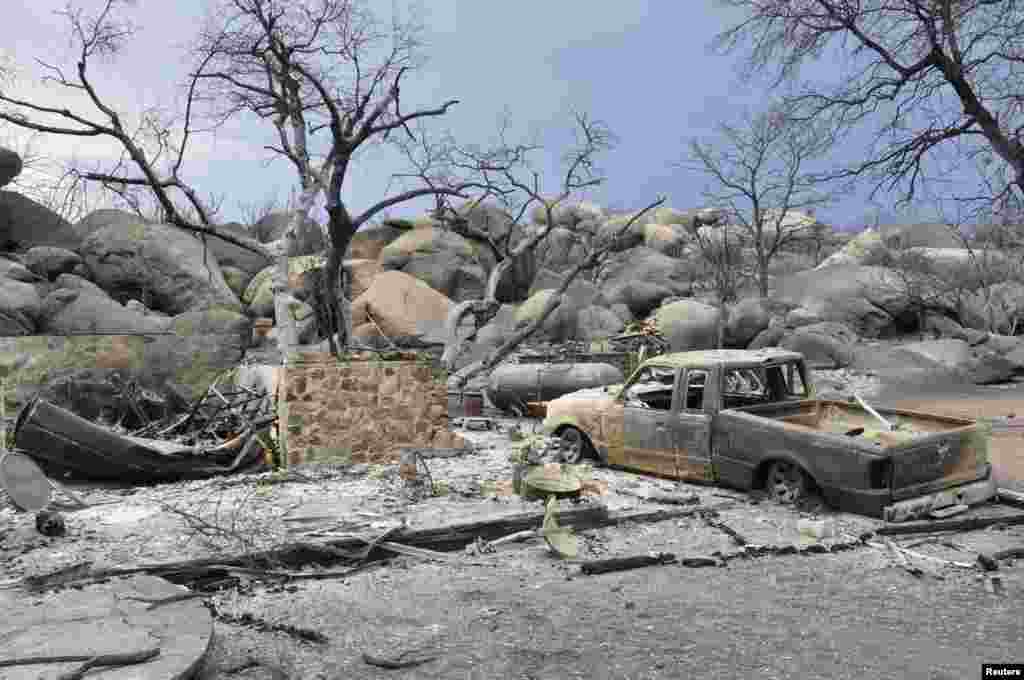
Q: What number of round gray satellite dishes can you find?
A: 1